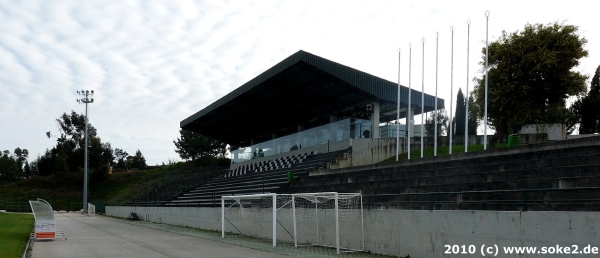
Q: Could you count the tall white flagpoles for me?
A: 7